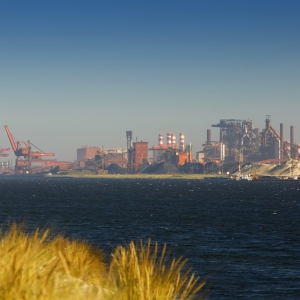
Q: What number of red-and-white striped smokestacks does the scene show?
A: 4